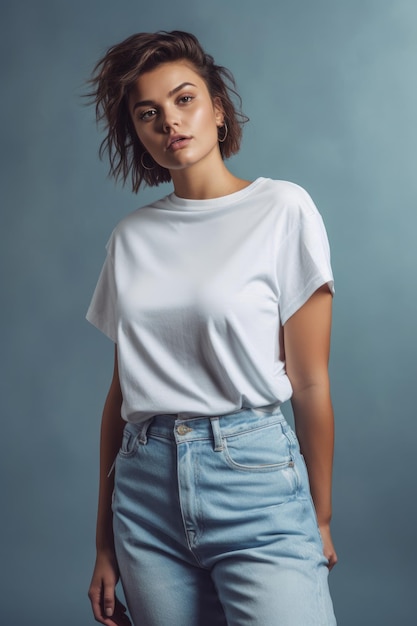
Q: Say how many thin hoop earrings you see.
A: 2